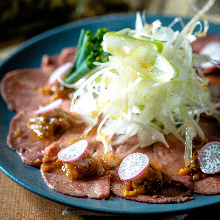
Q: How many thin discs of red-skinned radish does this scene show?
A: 6